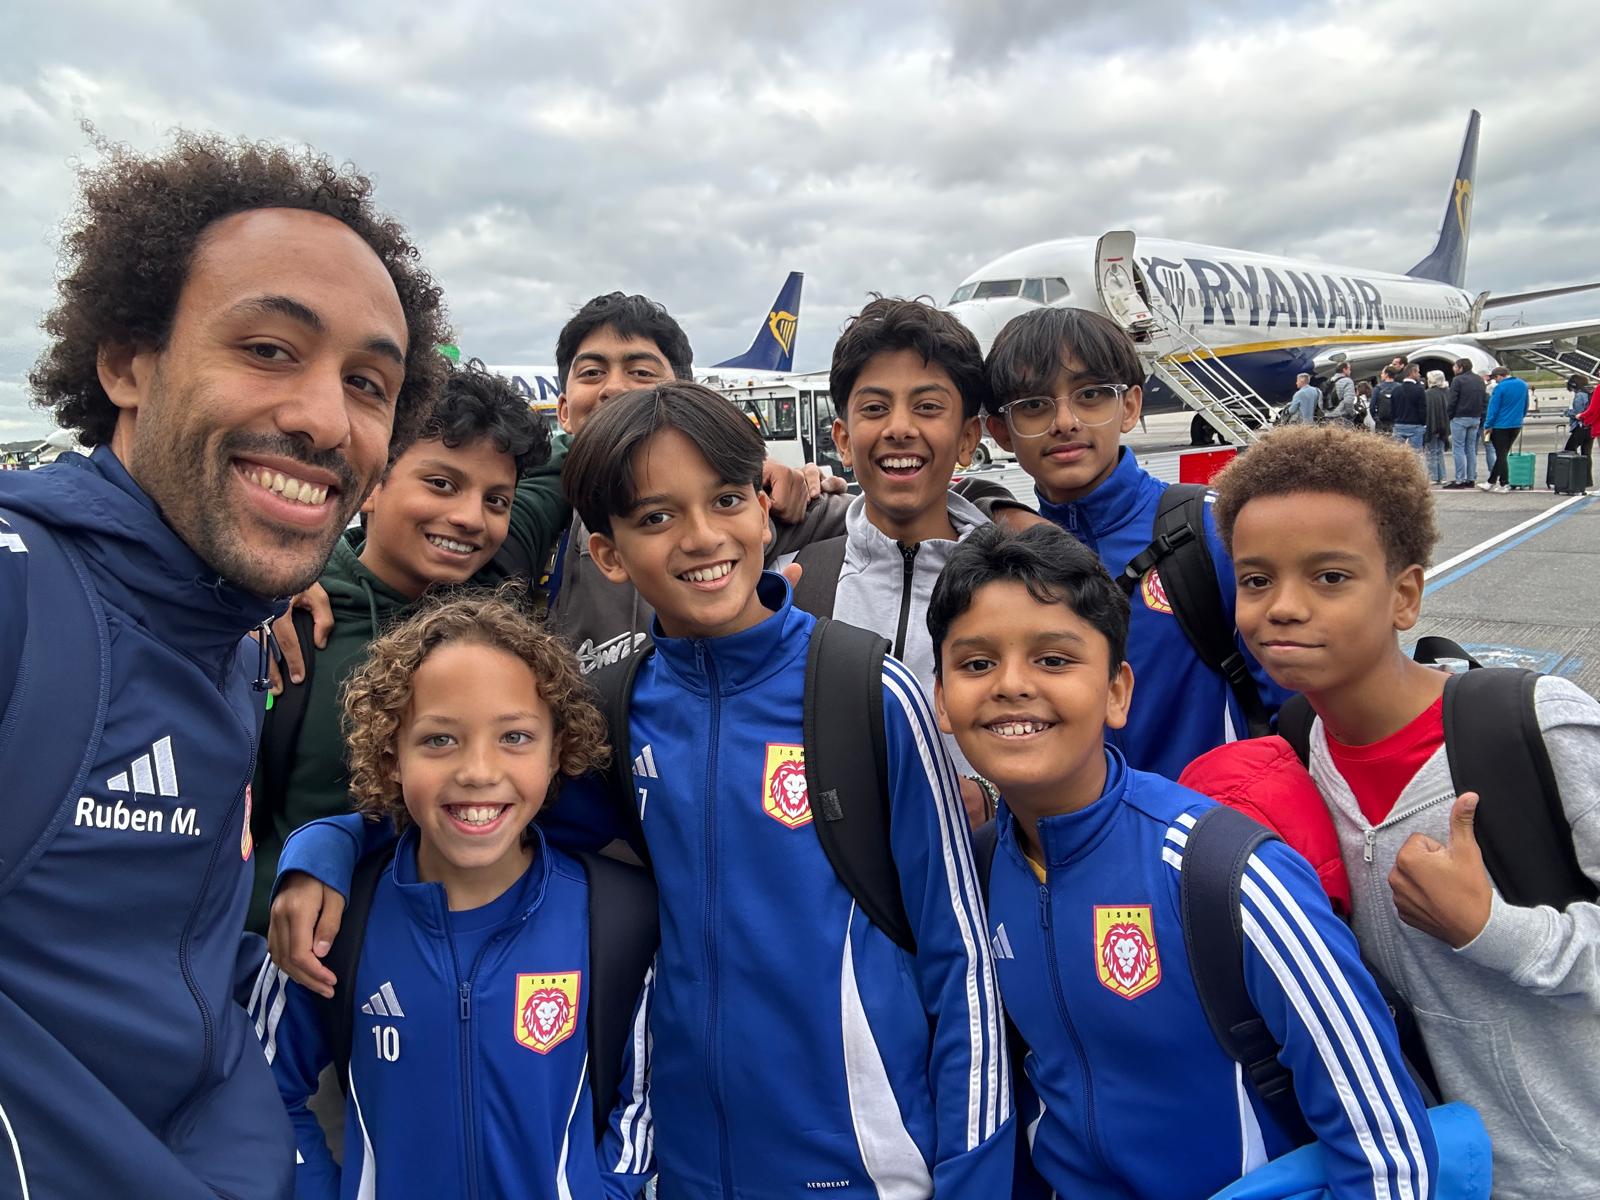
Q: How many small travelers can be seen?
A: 8